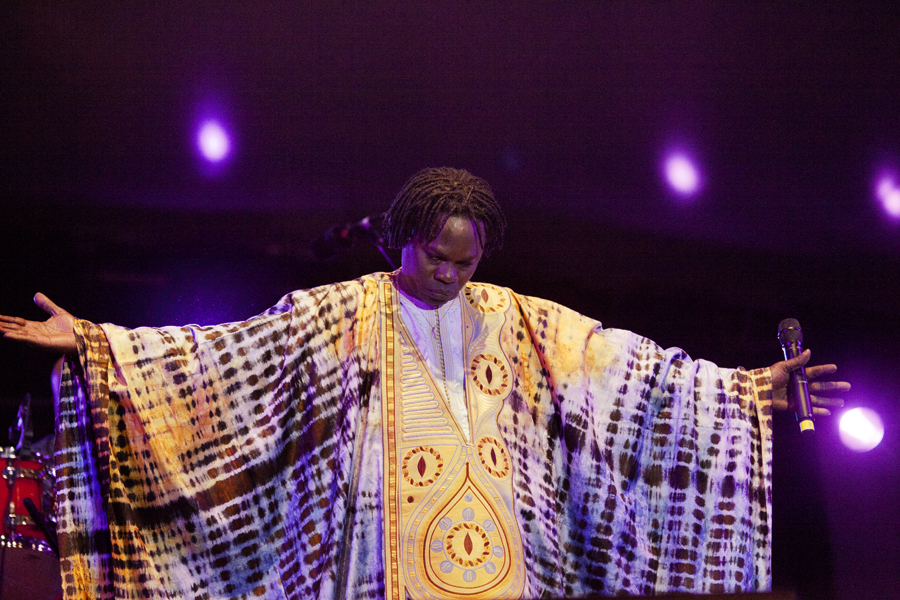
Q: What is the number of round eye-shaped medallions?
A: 5